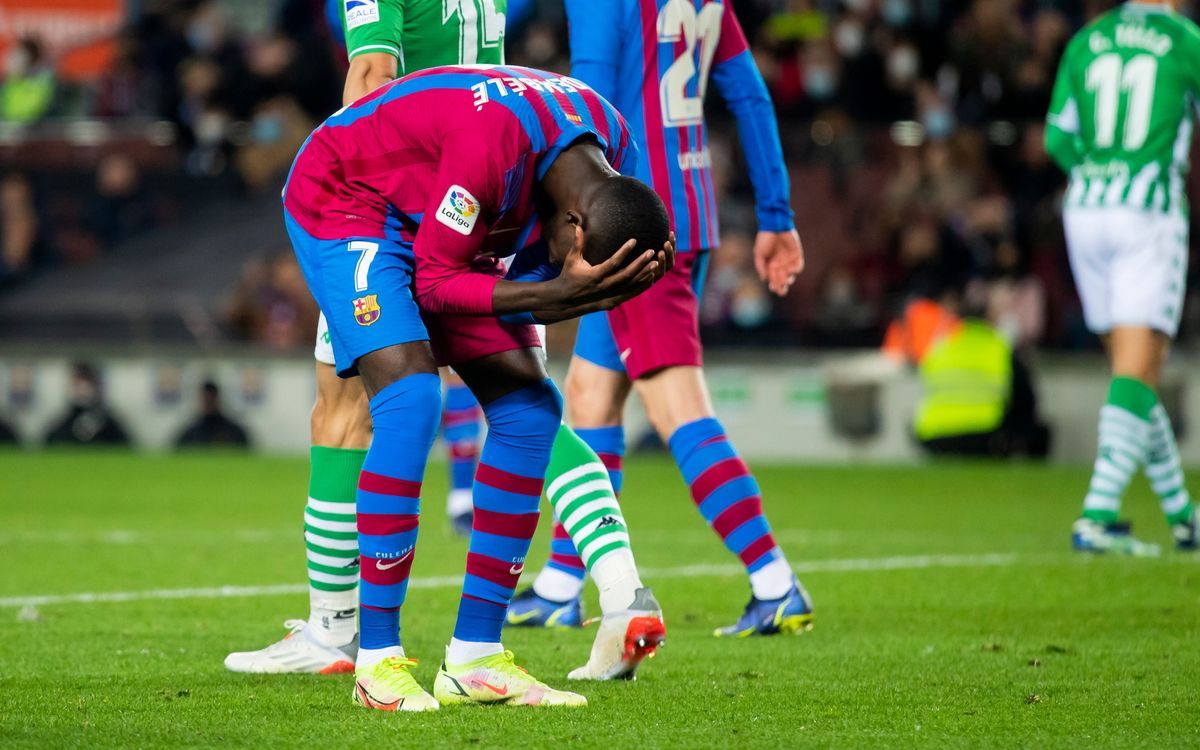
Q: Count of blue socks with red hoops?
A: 5